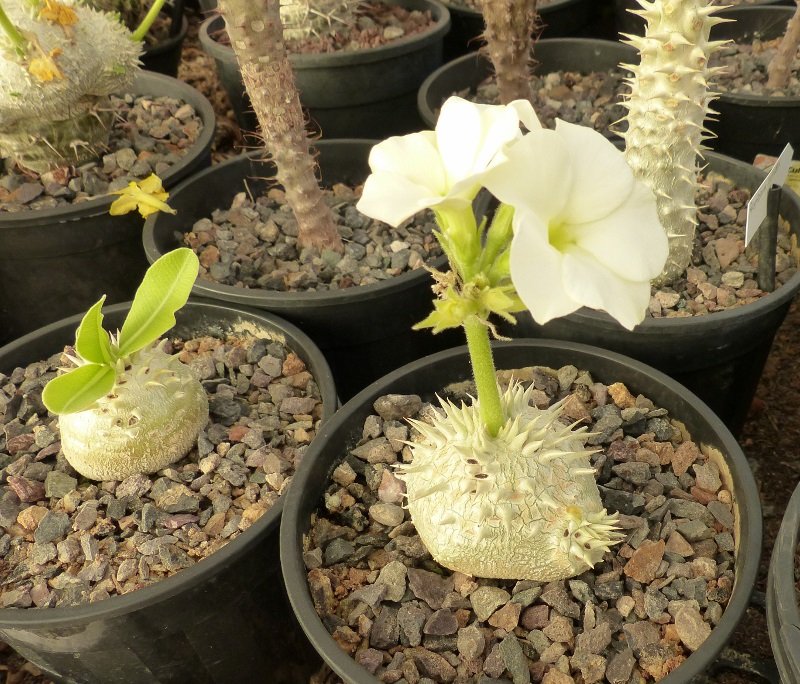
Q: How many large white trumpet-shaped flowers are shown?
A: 2